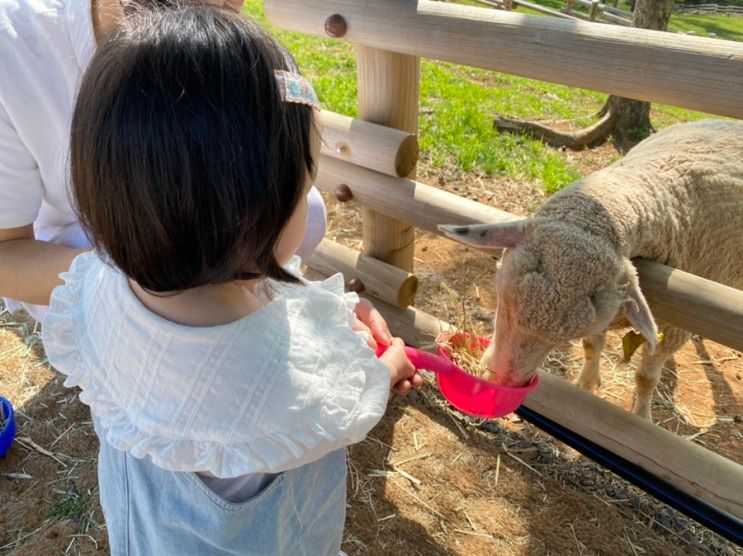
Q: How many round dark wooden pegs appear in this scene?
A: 3